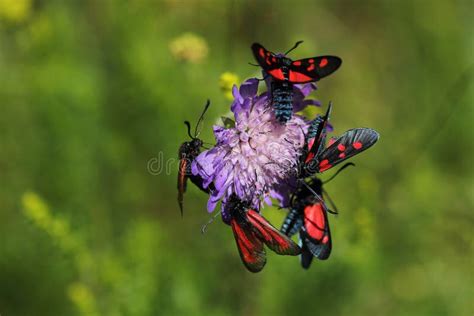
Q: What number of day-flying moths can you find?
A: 5